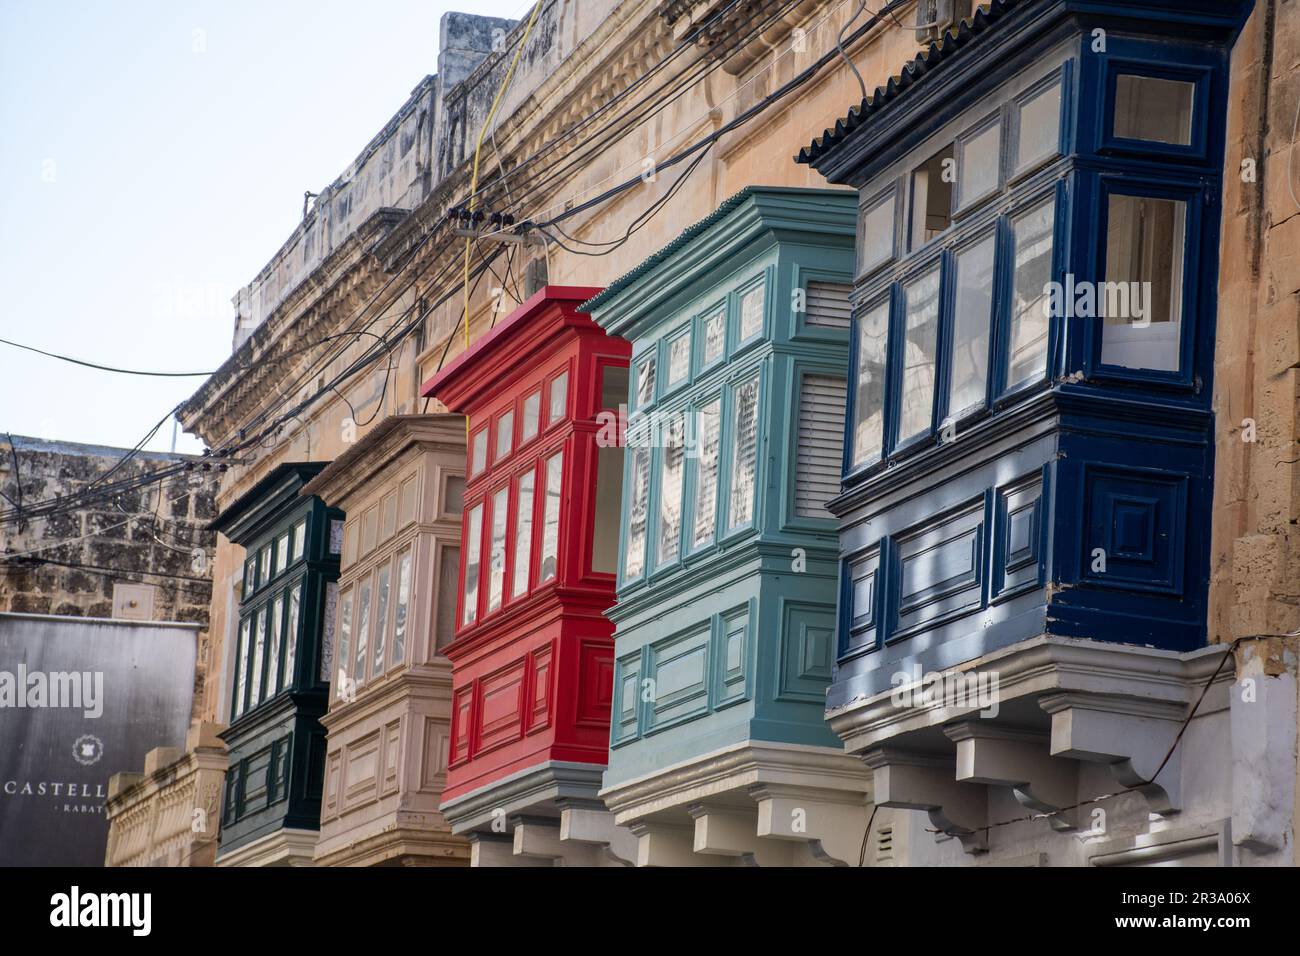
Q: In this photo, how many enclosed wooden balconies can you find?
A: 5